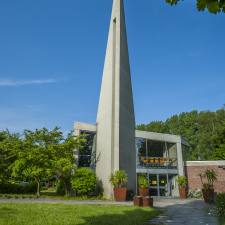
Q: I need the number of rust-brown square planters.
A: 6